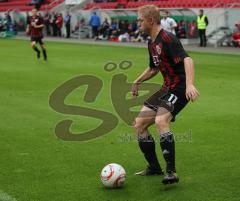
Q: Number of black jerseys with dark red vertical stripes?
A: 2